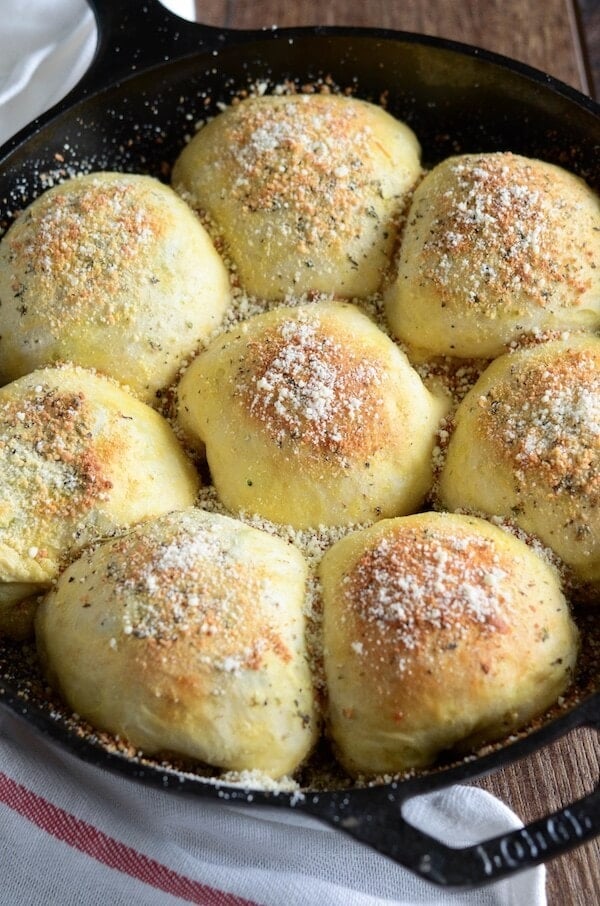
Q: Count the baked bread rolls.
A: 8